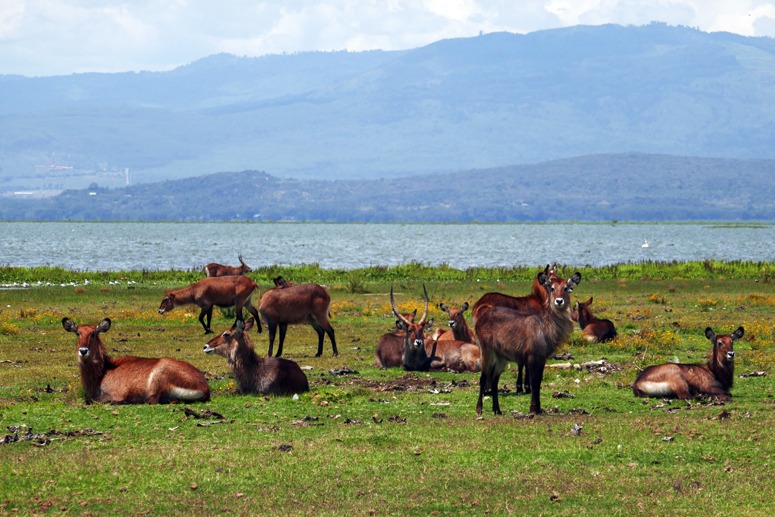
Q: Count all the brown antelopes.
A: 12